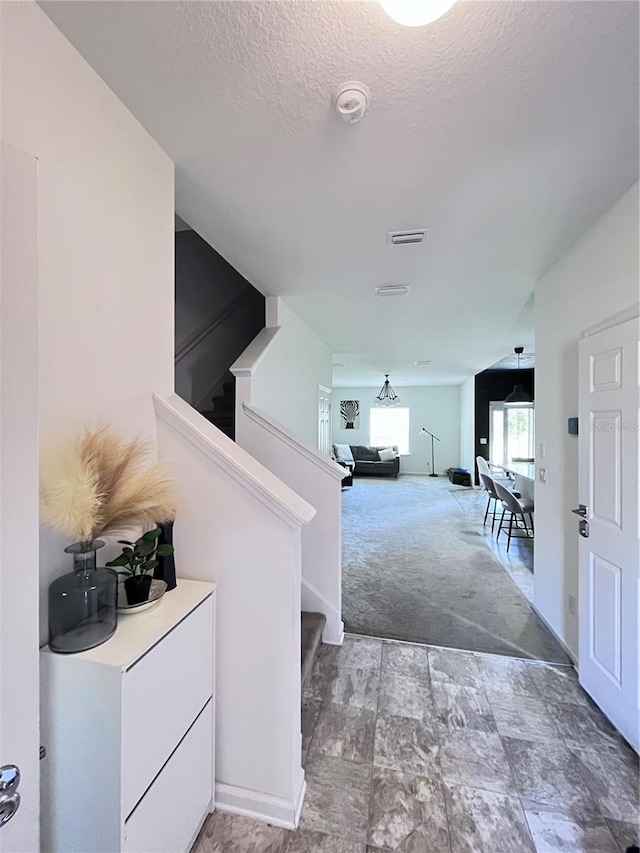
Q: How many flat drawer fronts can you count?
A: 2